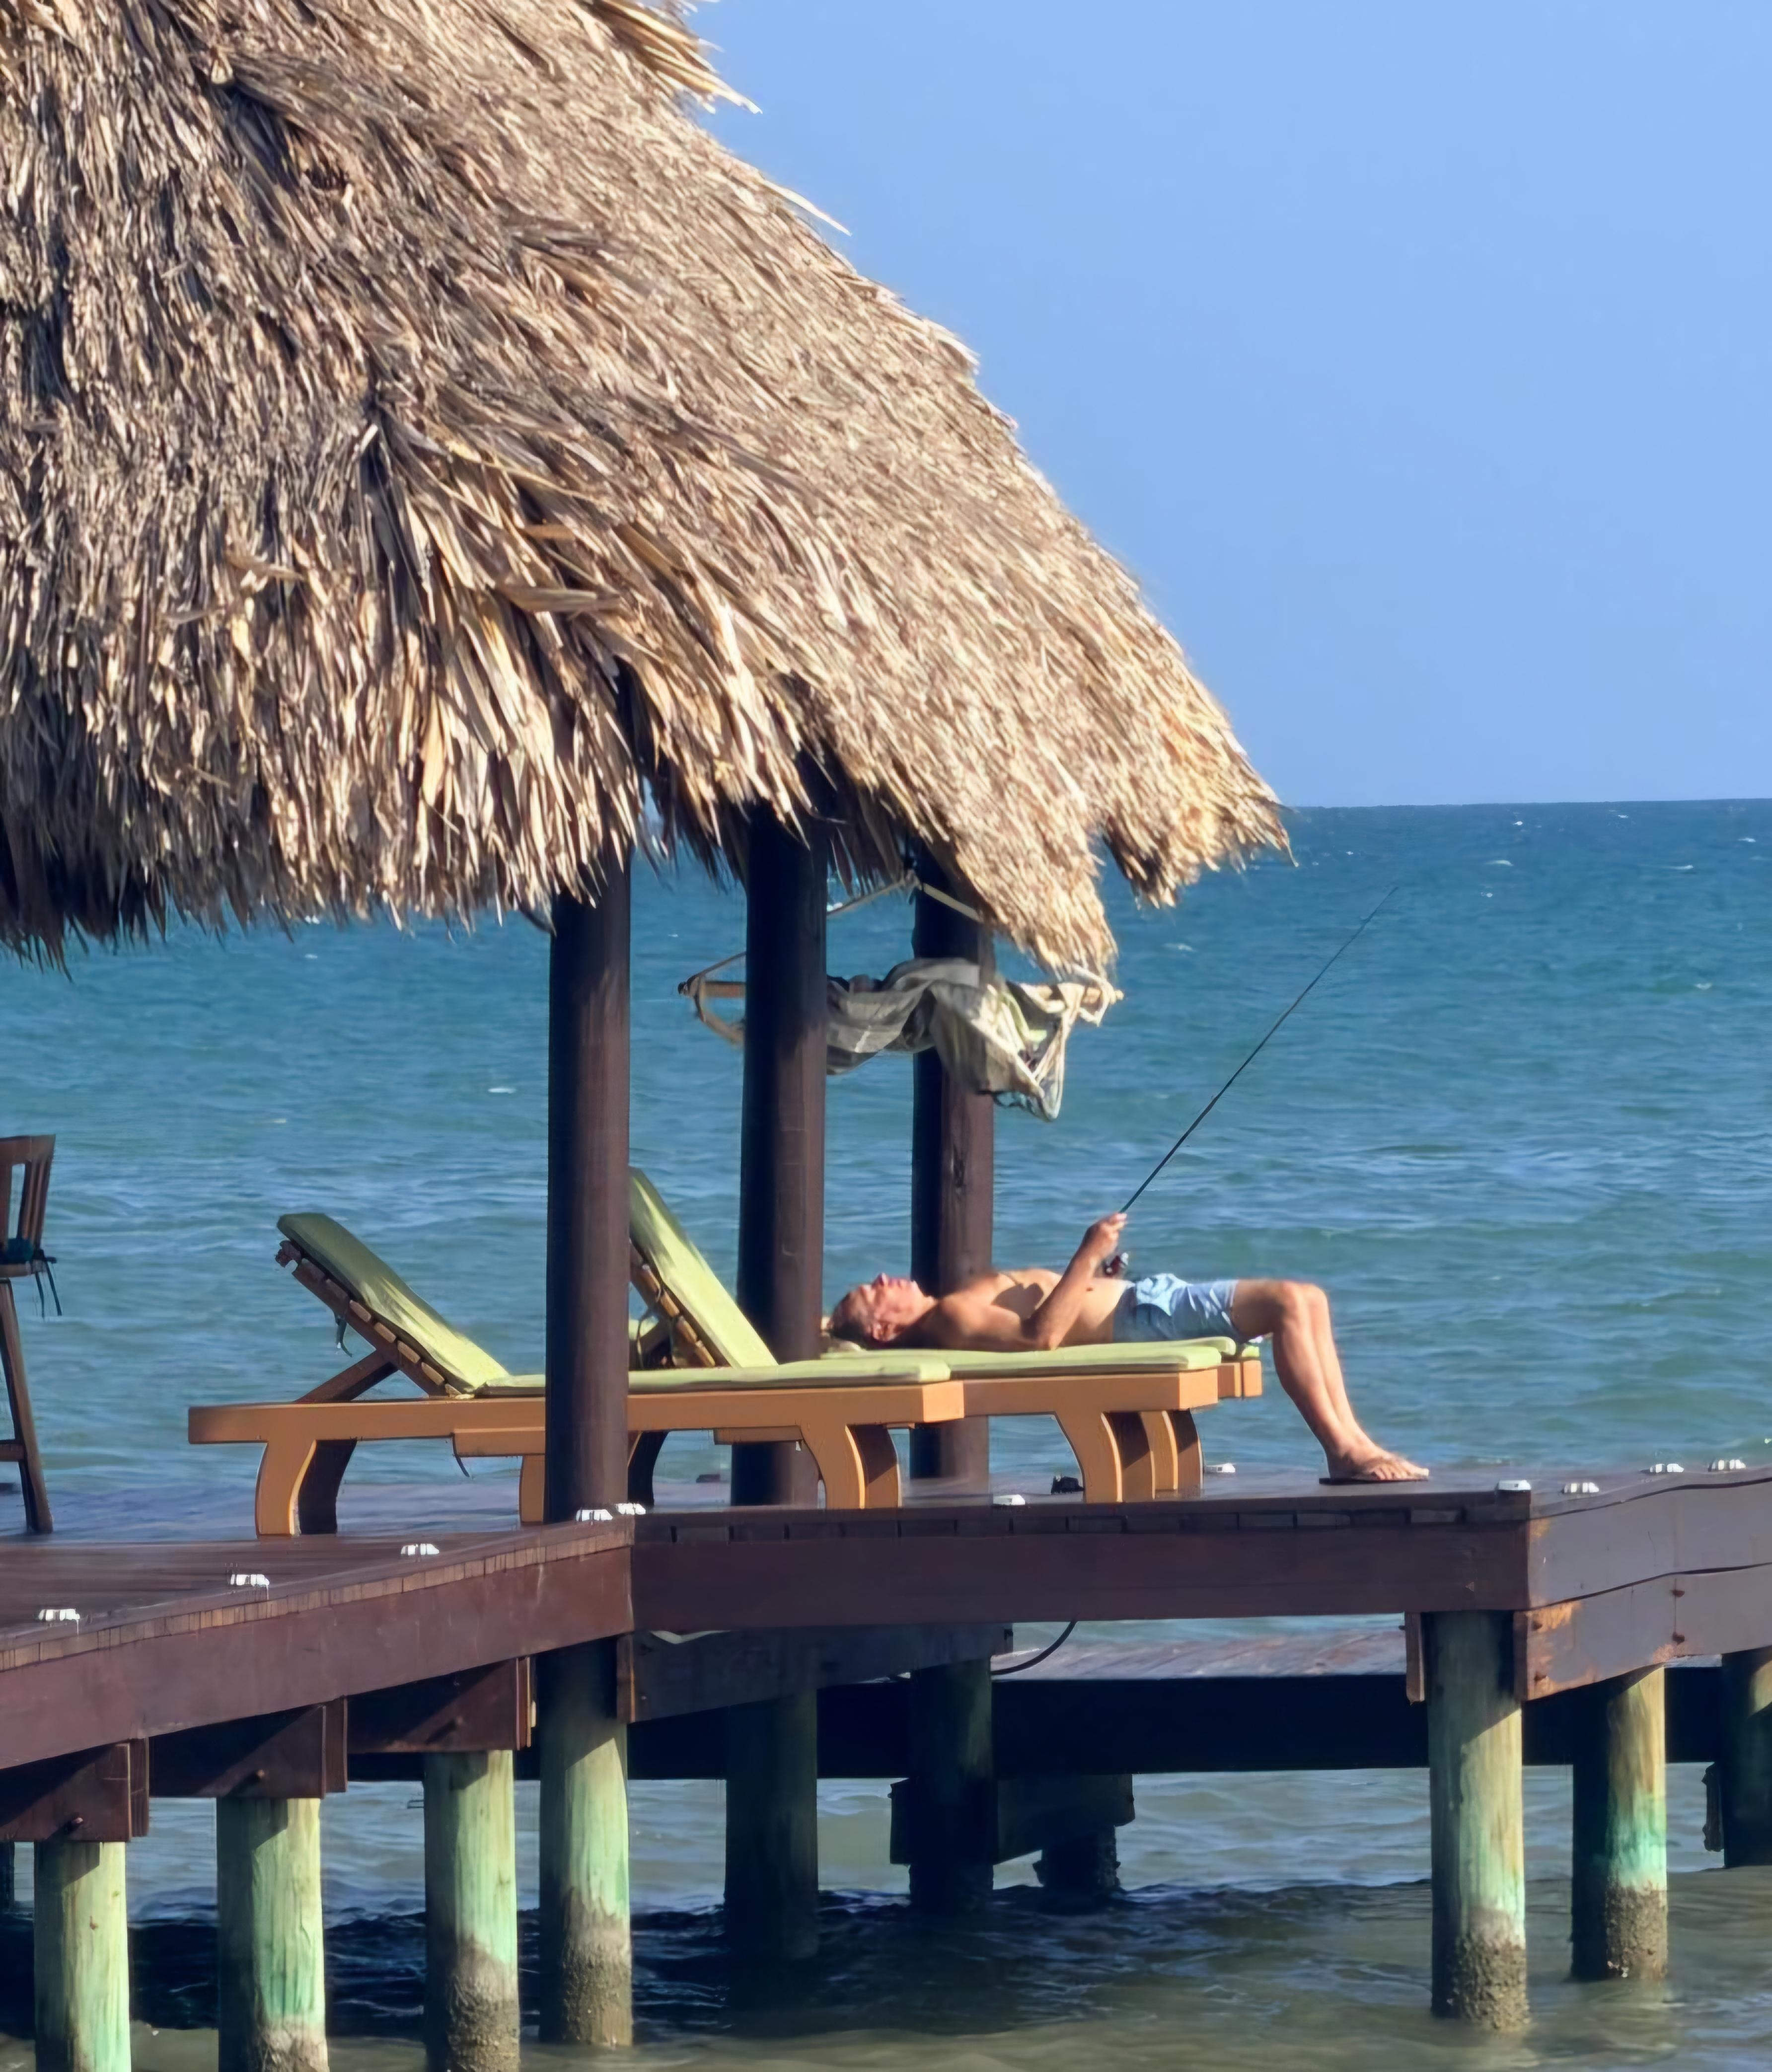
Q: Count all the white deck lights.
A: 11